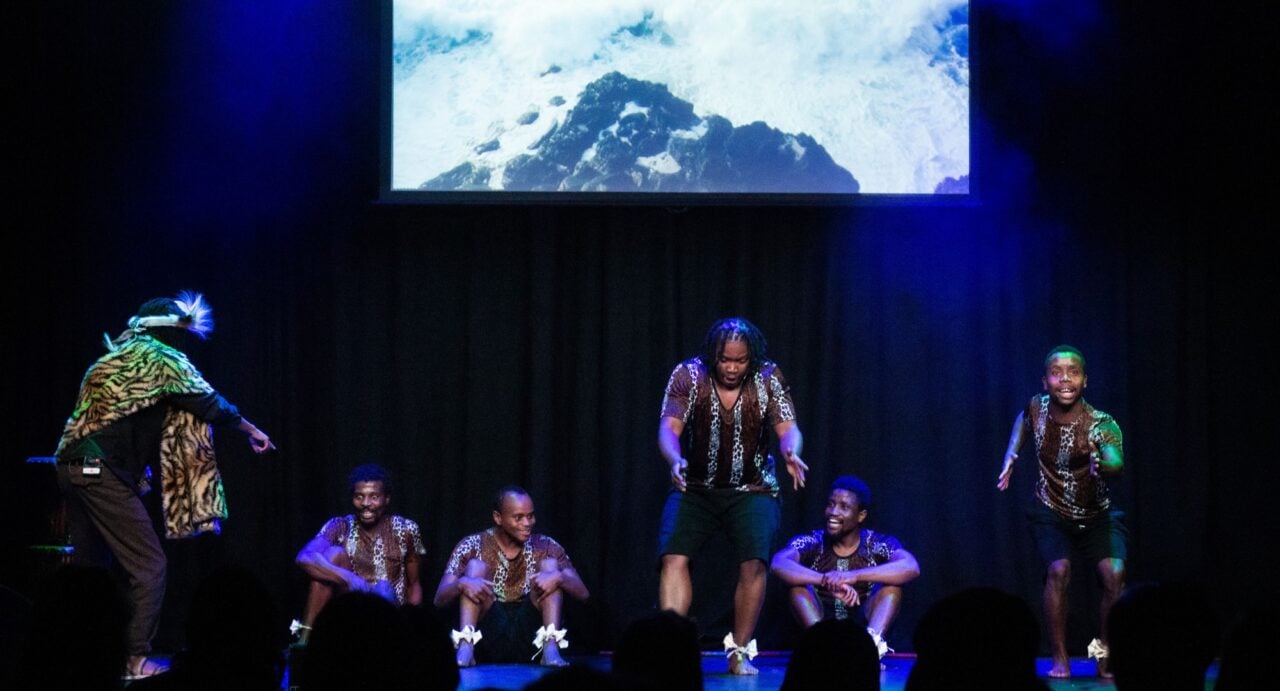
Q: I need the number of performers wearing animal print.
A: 6